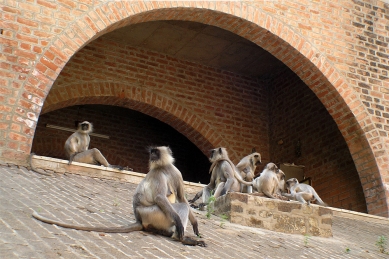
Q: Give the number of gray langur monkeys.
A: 7